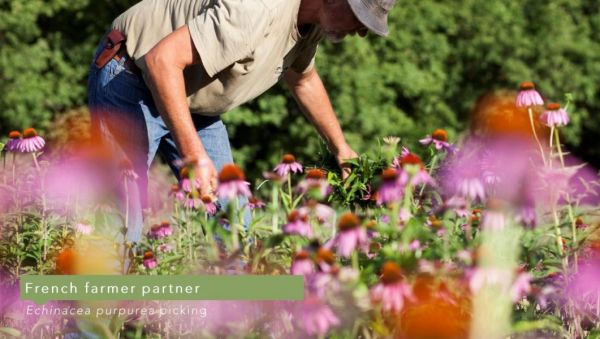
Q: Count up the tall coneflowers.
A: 2